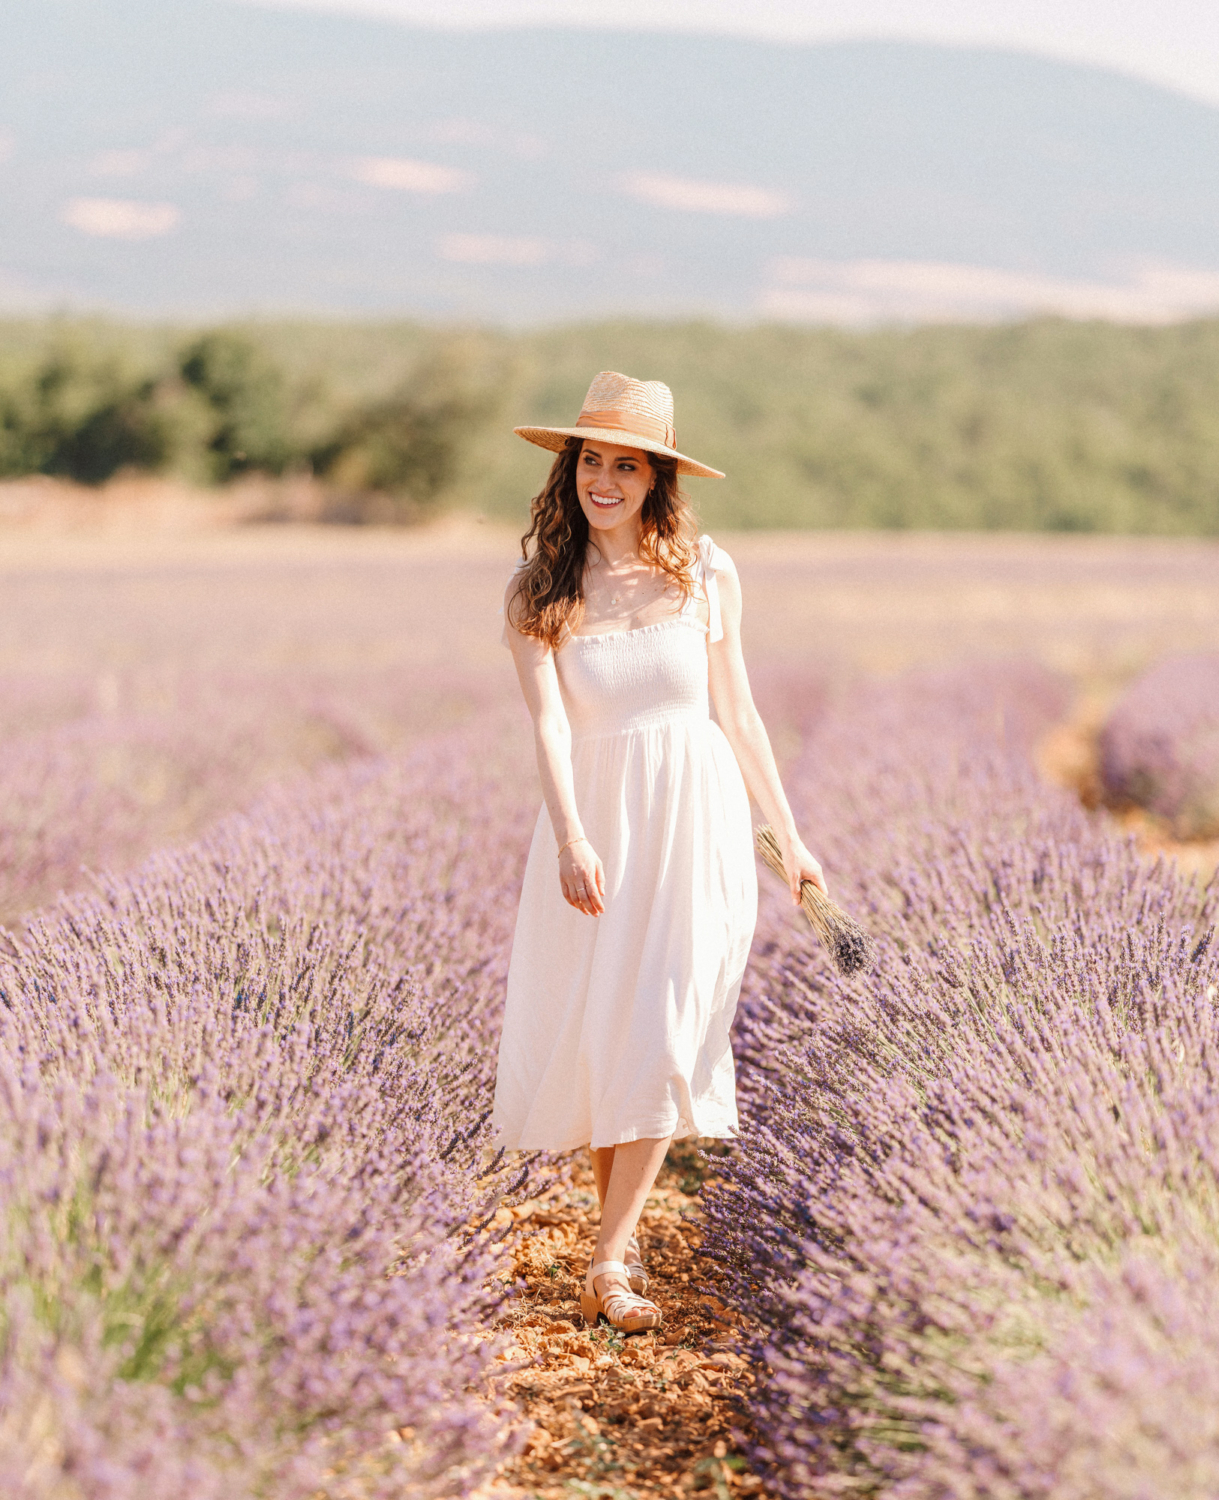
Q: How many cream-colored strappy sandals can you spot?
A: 2